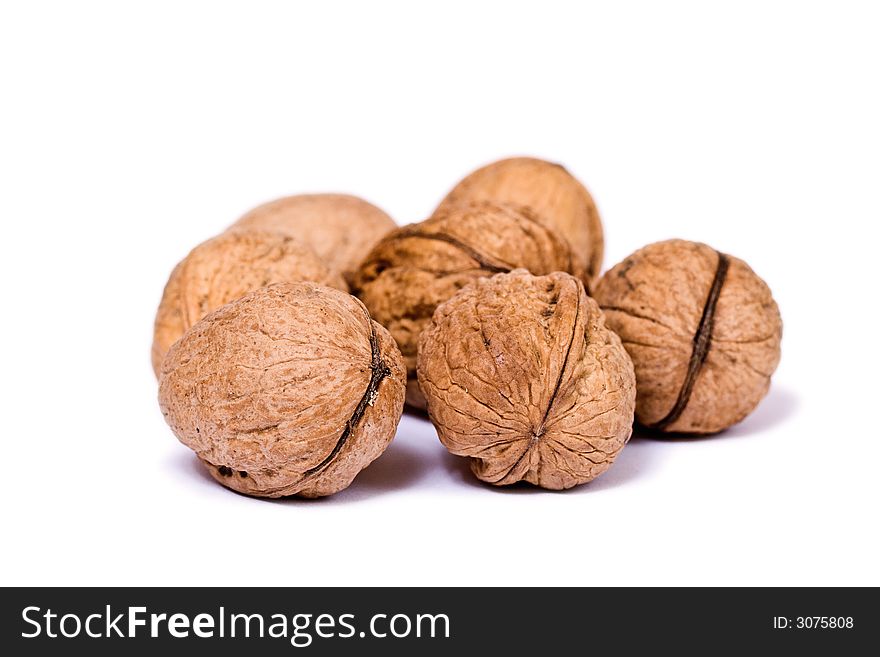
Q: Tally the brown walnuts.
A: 7